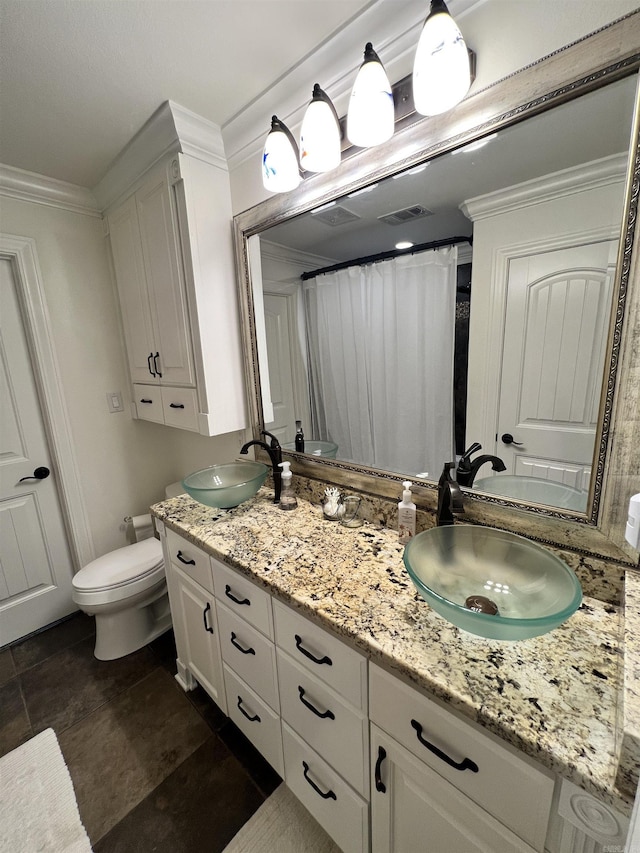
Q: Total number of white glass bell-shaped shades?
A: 4